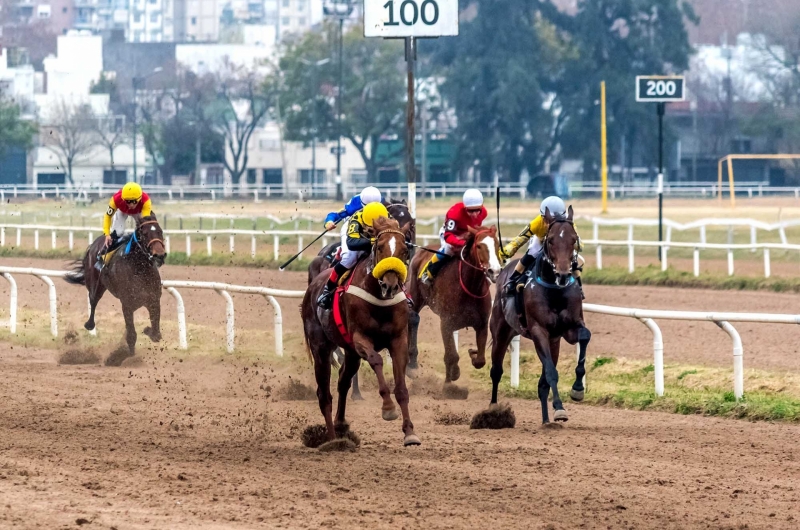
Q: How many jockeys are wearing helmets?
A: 5